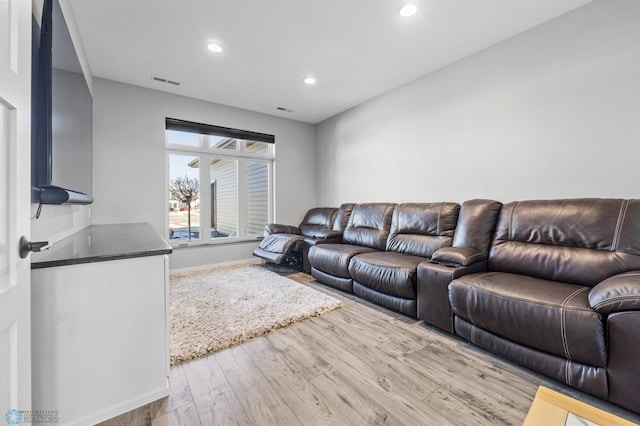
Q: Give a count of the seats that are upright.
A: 3